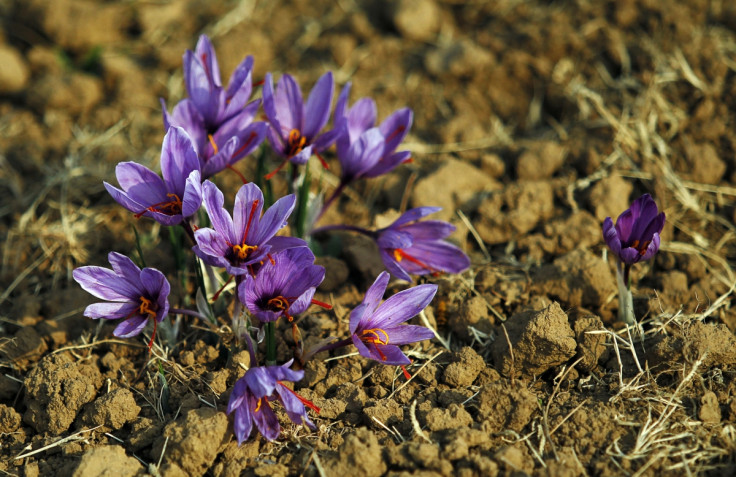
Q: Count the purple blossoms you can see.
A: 12